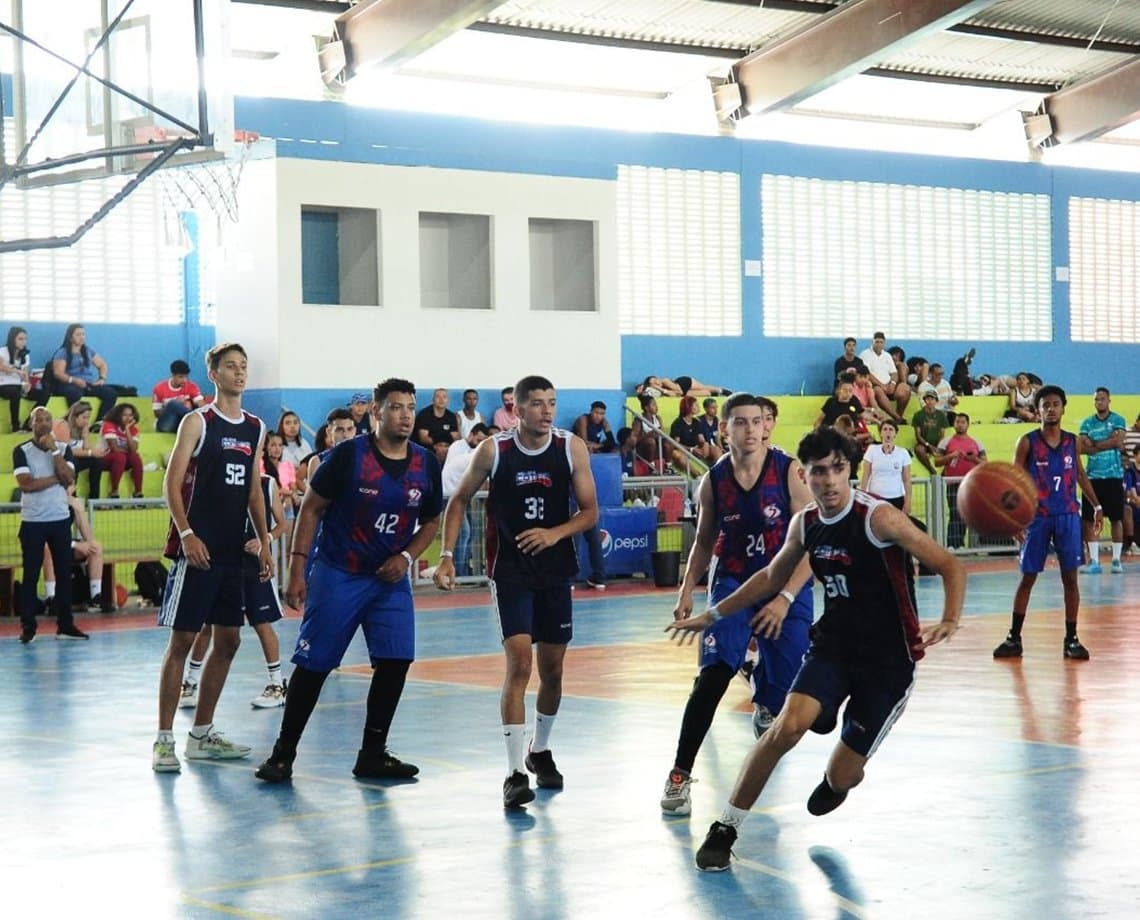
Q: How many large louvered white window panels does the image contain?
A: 4